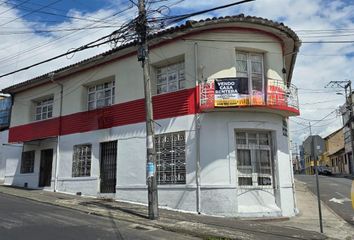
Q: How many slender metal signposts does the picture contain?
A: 1